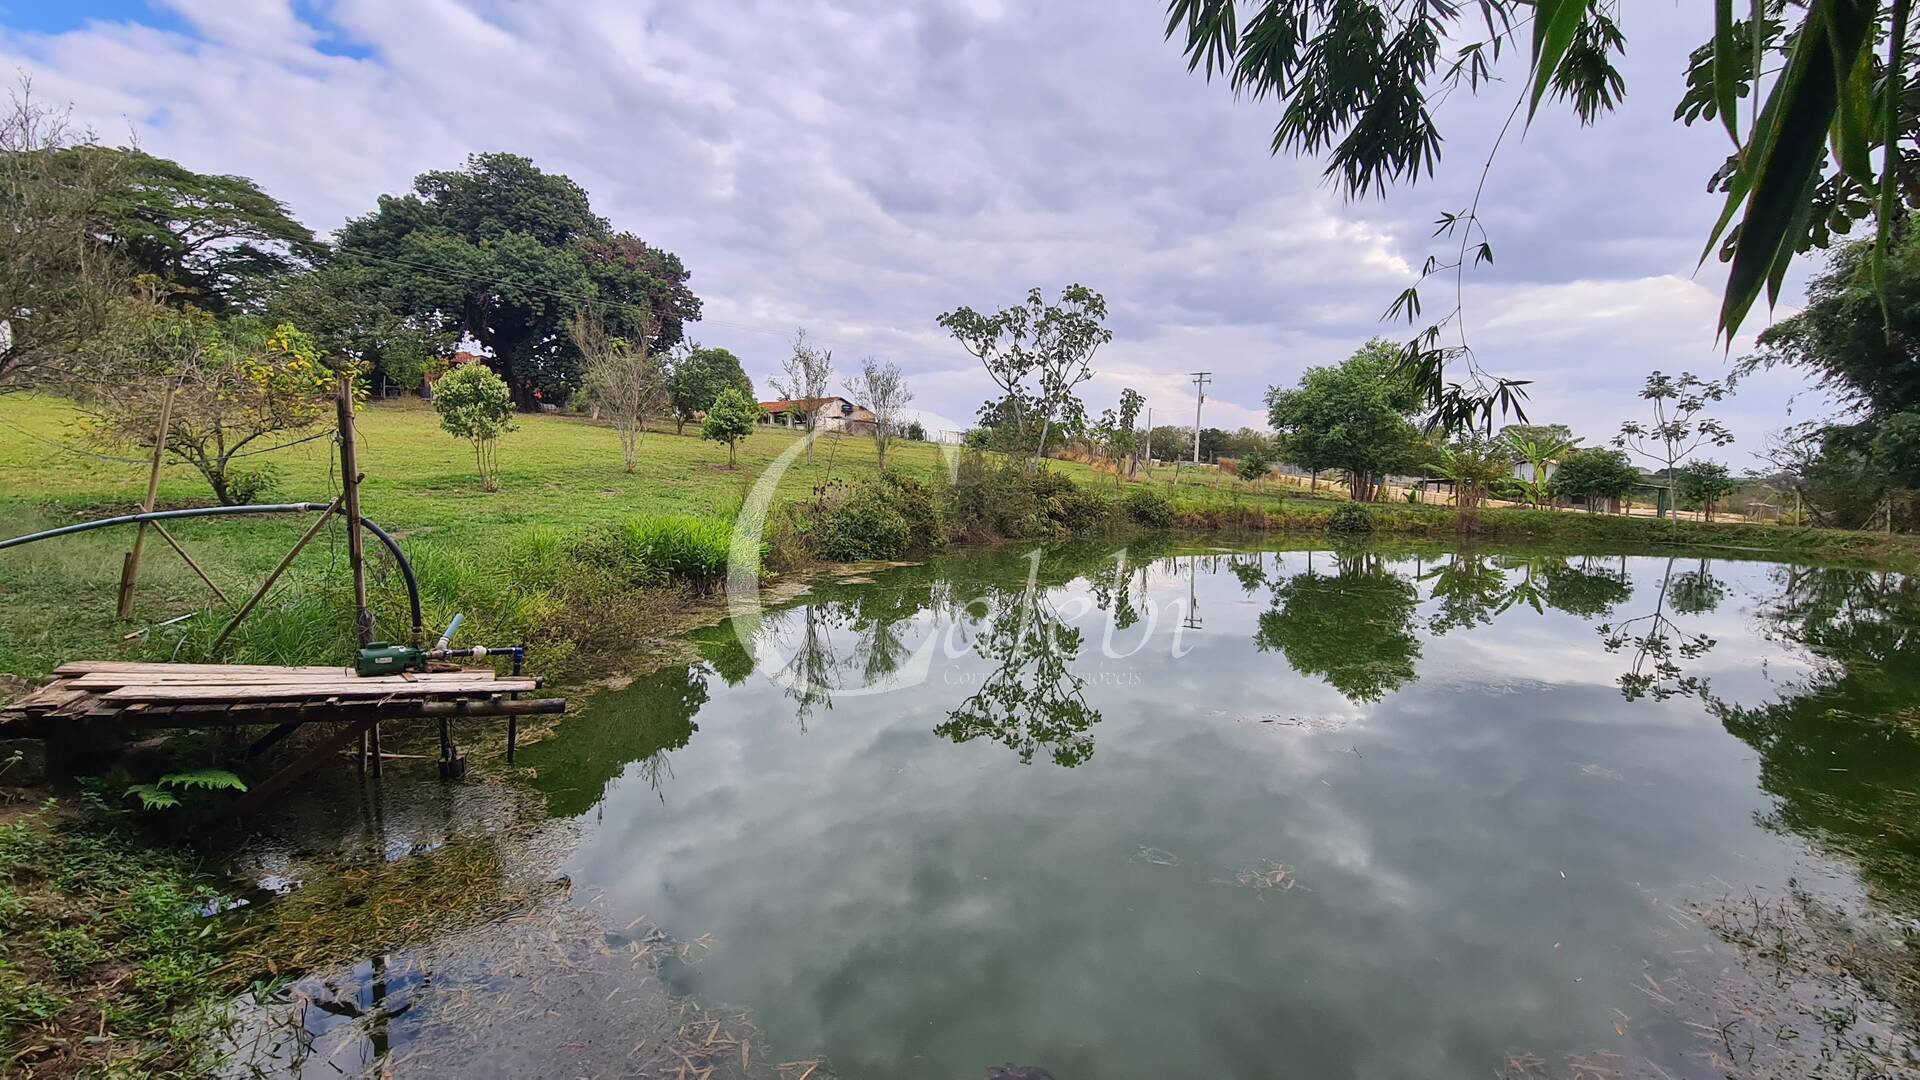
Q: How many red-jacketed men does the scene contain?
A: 0